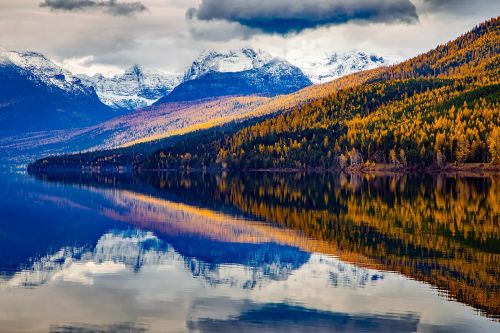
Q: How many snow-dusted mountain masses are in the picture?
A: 4